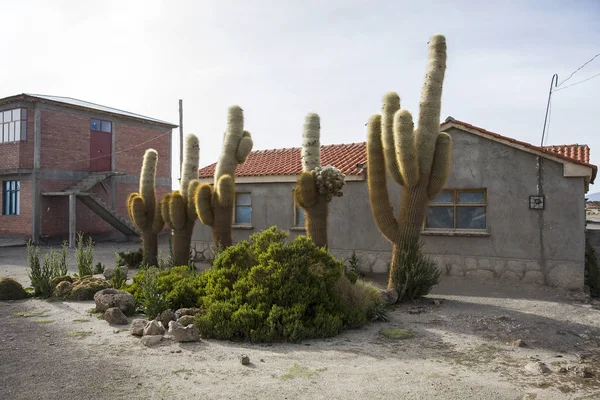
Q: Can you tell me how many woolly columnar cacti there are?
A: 5